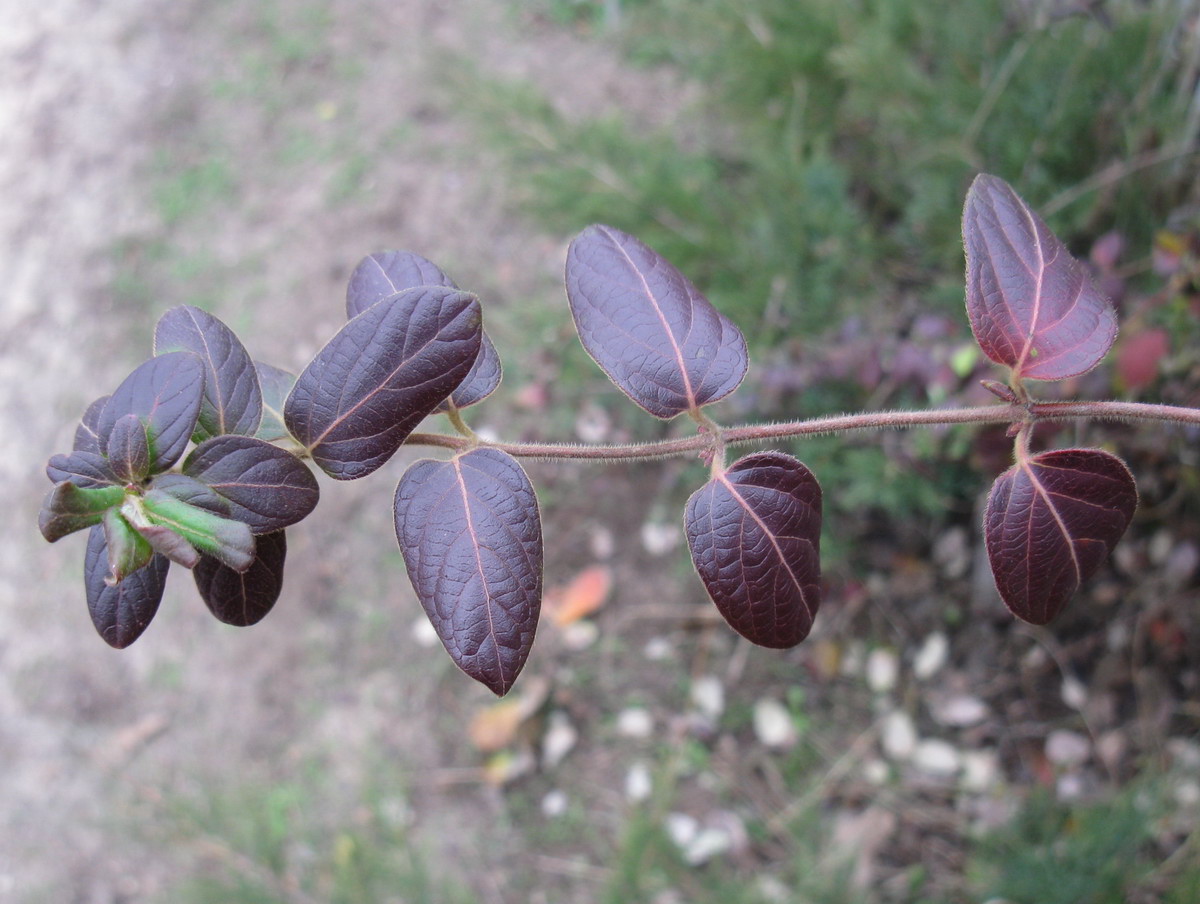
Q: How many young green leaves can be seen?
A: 3